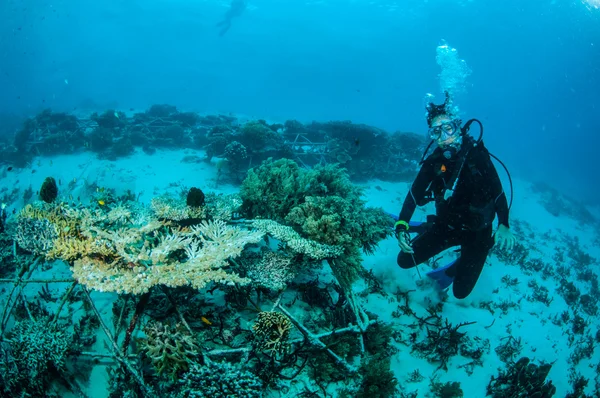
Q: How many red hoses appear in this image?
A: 0